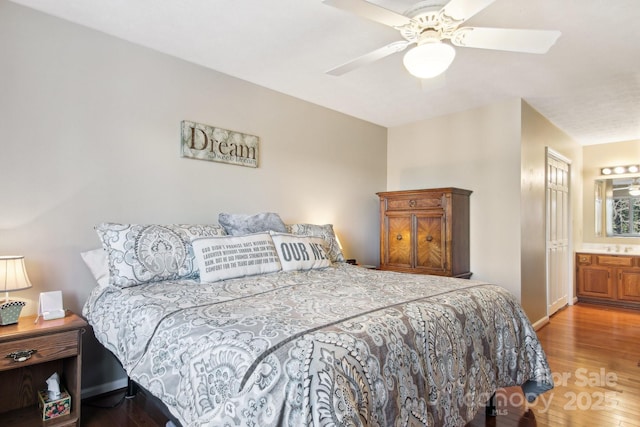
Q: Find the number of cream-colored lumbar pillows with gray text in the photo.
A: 2